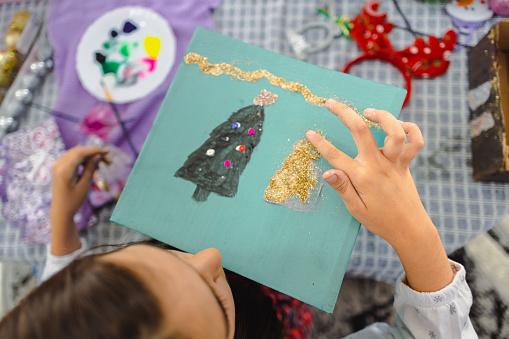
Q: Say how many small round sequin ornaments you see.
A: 5